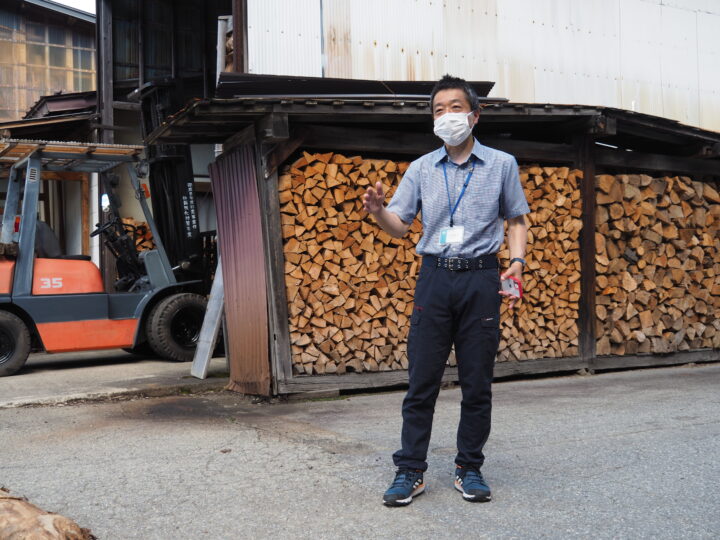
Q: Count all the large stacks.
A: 2